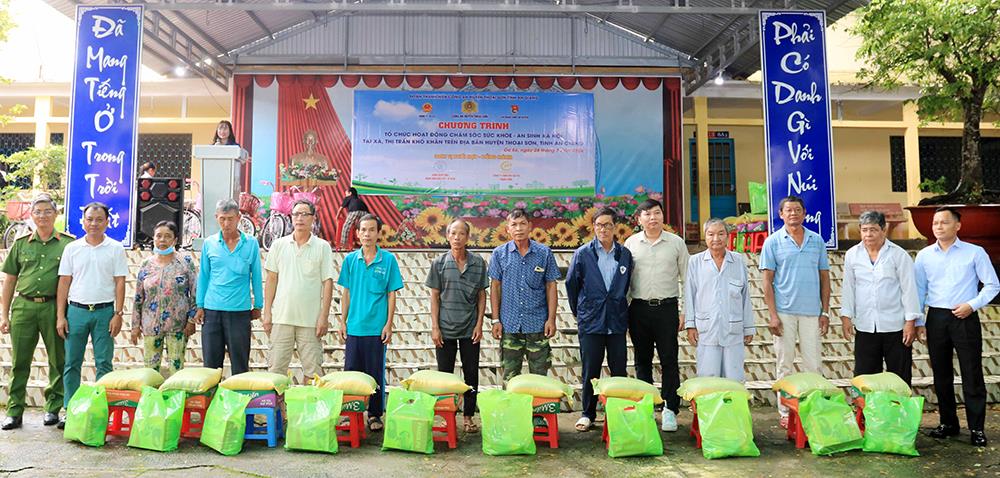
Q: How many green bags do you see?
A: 11